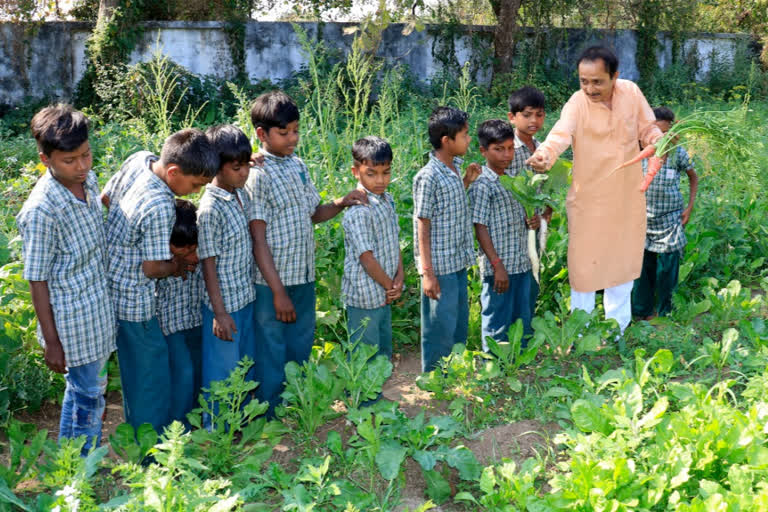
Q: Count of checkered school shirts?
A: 10